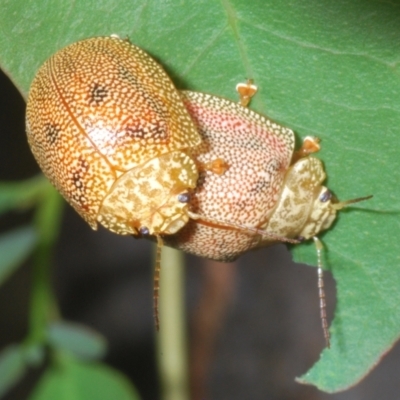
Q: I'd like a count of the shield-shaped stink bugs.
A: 0